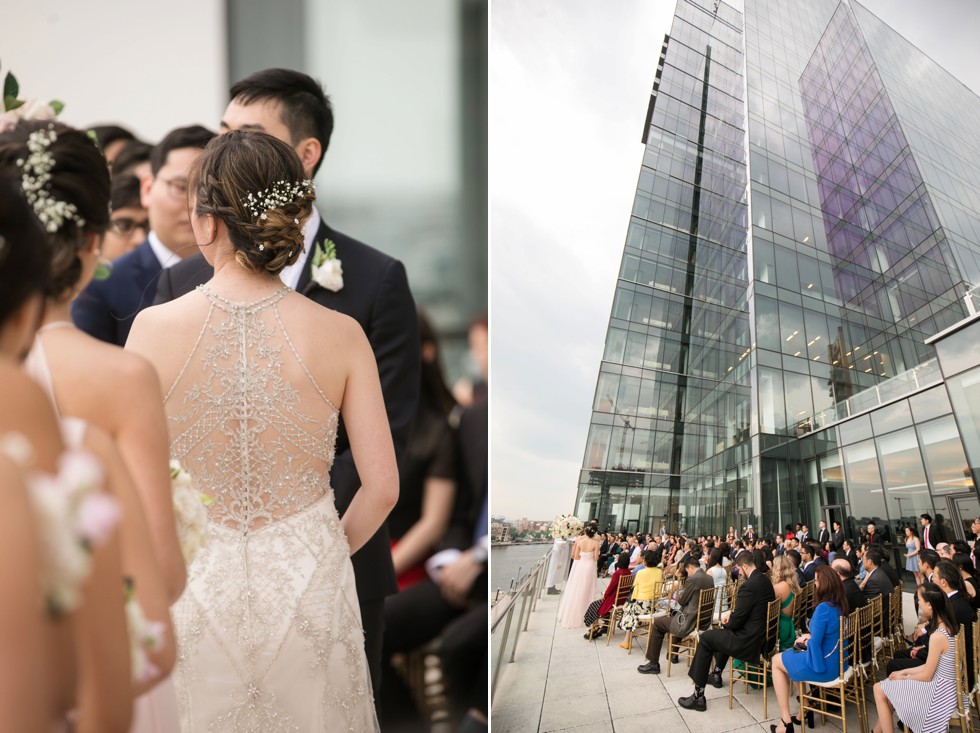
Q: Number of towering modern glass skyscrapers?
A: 1